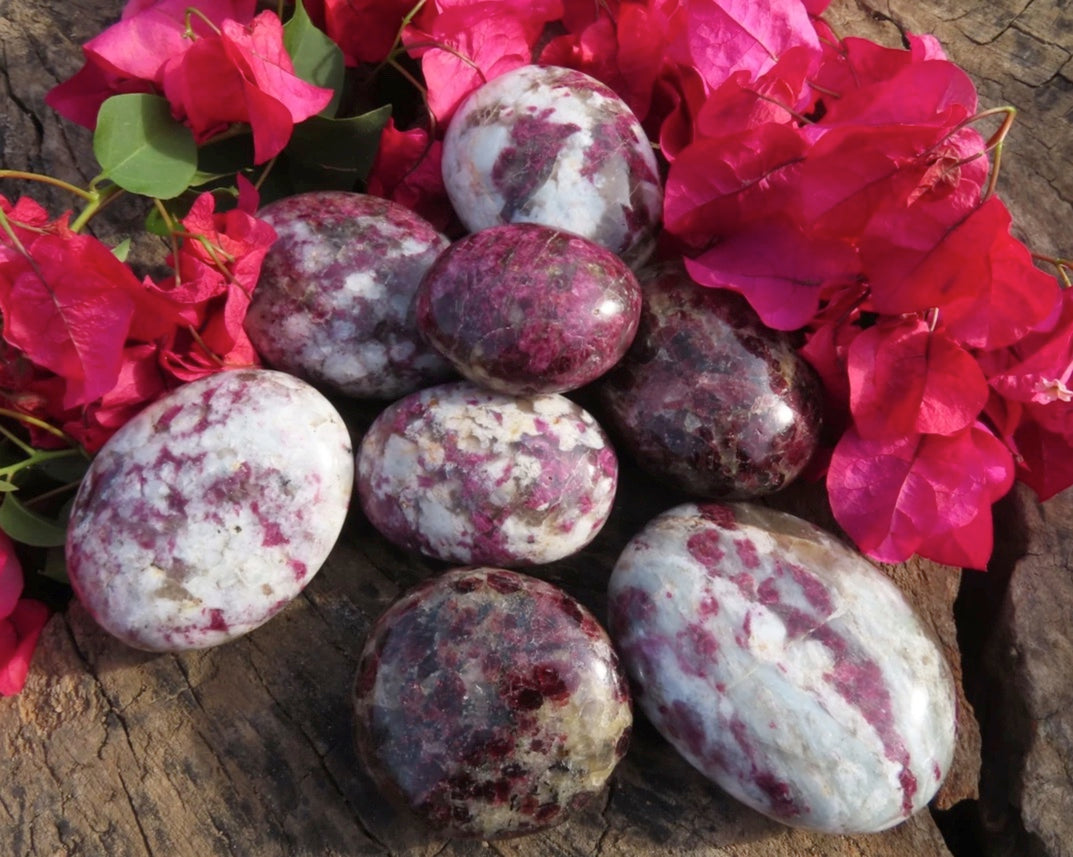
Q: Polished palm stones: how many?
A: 8